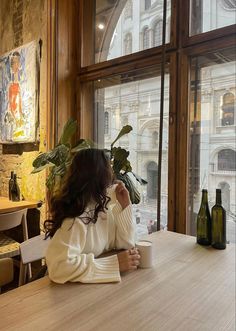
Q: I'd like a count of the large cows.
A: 0